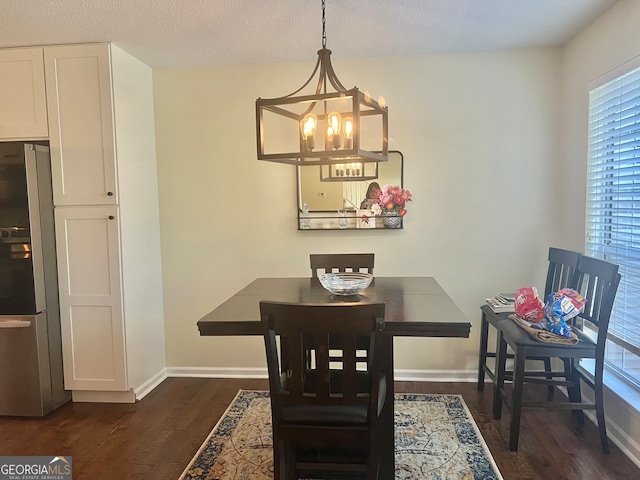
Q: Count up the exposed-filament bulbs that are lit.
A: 5